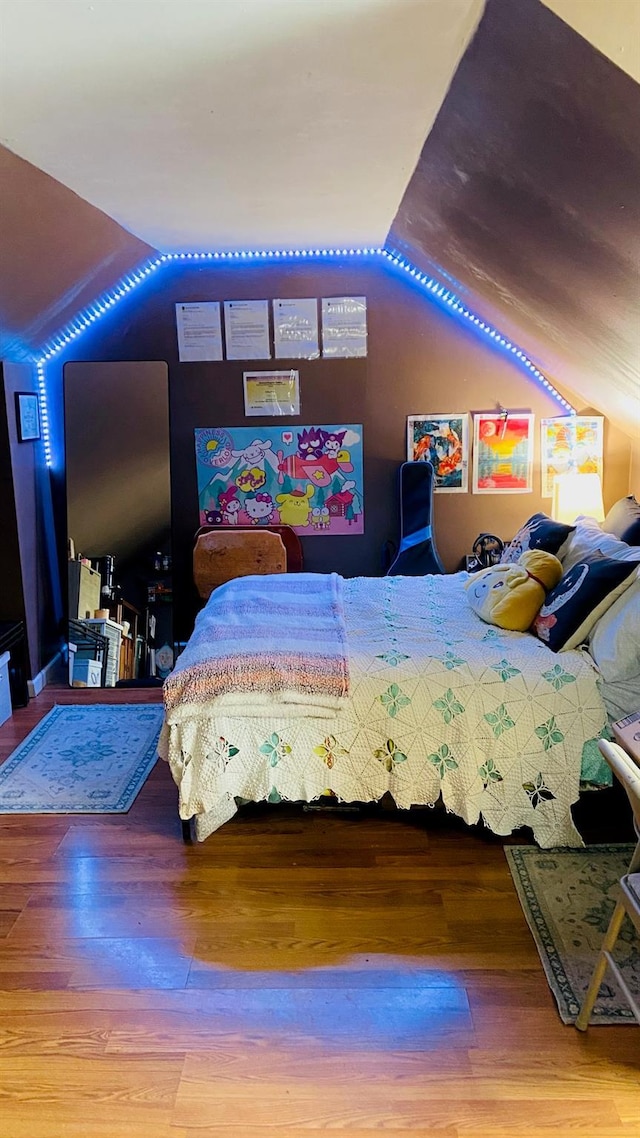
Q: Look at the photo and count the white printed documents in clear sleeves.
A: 4